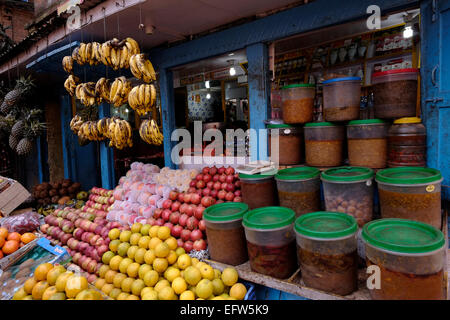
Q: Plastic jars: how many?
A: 15